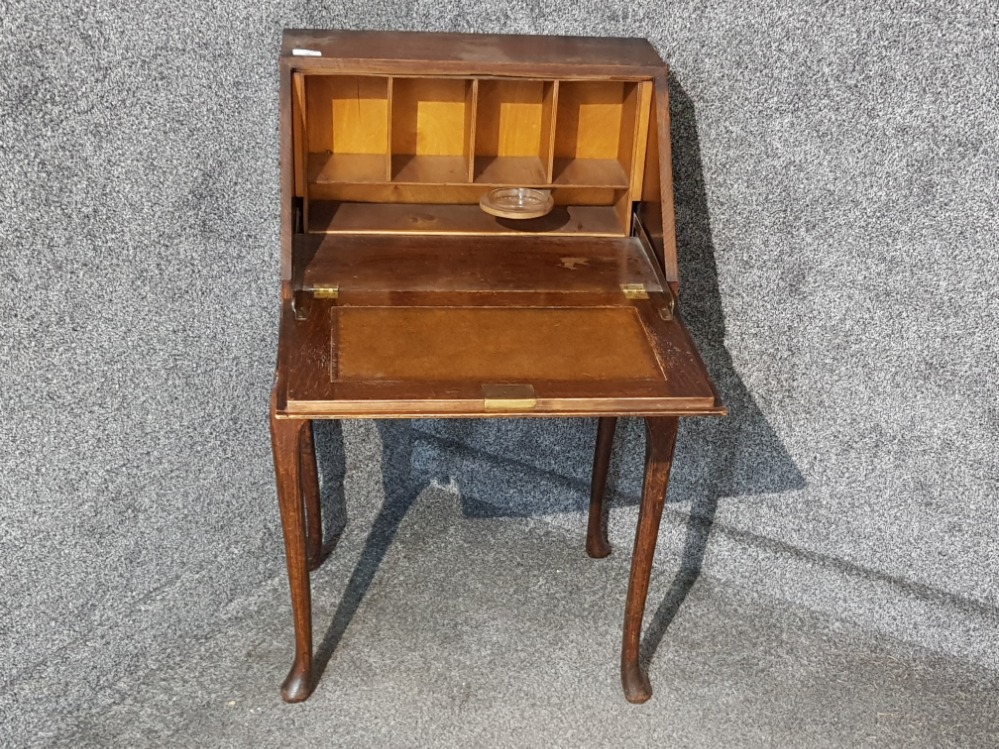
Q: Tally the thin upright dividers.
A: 3